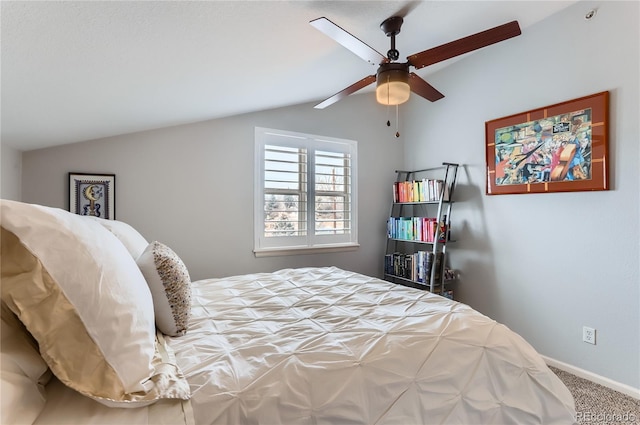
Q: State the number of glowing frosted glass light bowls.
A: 1